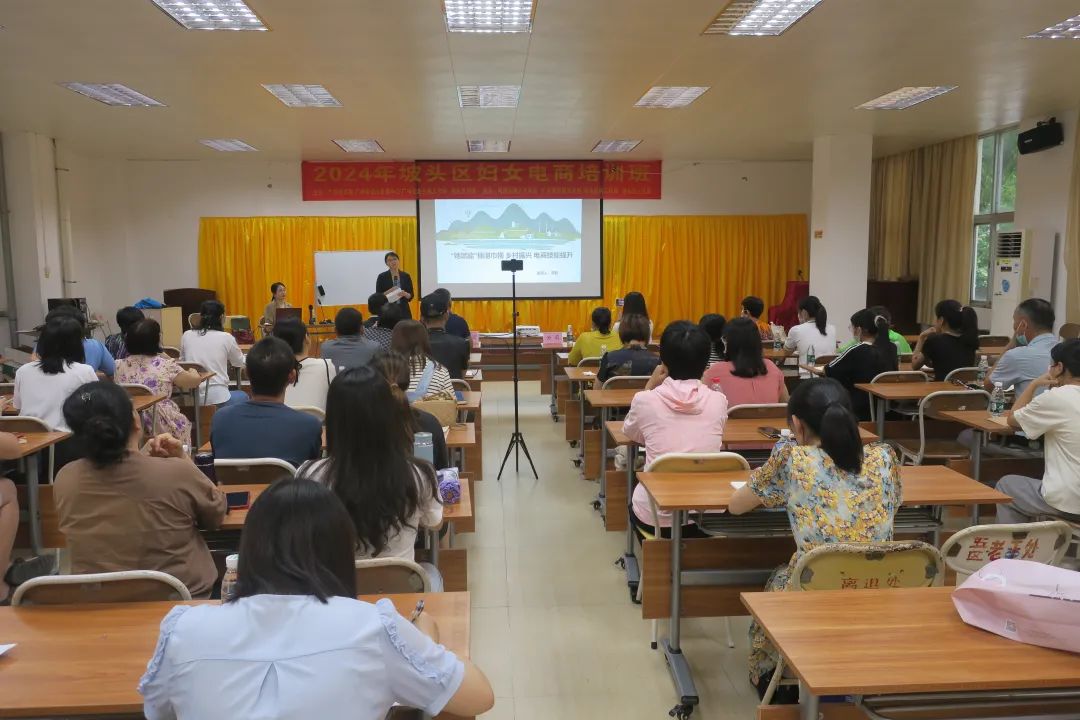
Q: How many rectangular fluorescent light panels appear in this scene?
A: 13